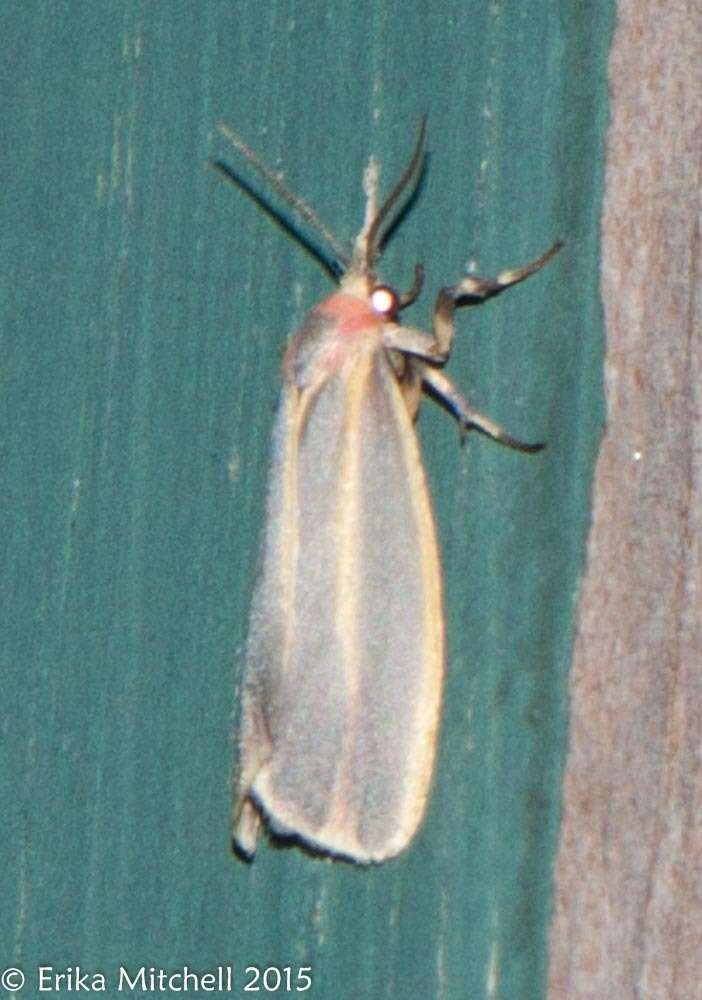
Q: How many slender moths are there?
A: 1